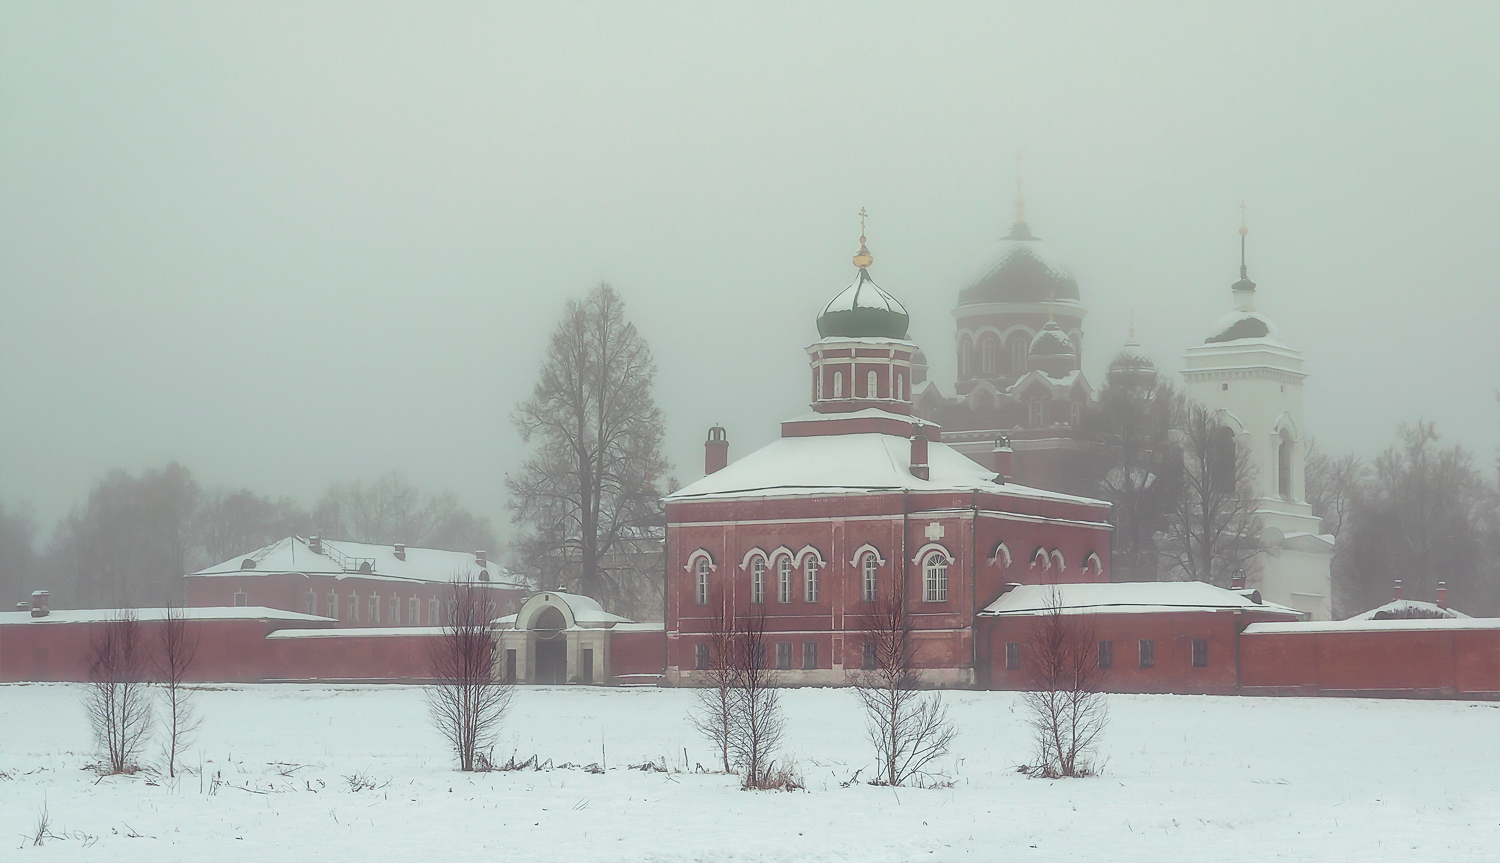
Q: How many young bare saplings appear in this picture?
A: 7